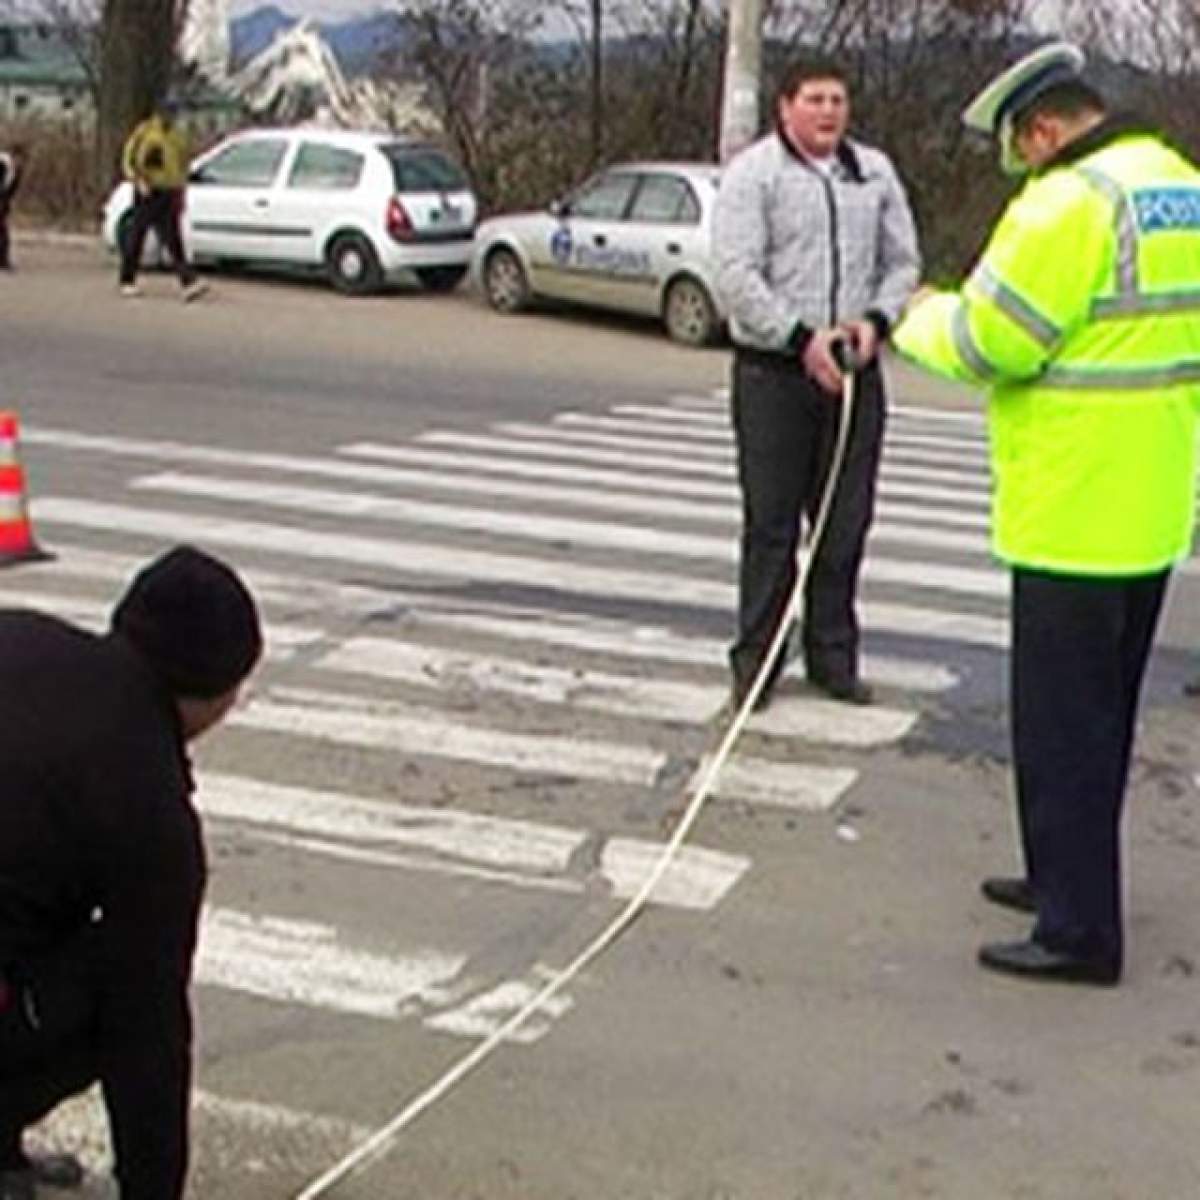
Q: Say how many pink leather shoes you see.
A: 0